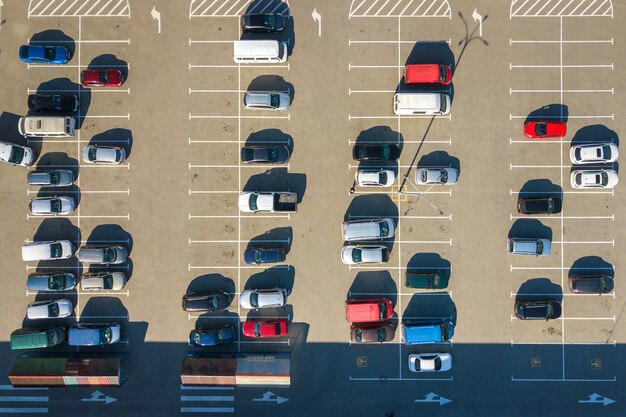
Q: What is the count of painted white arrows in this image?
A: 7